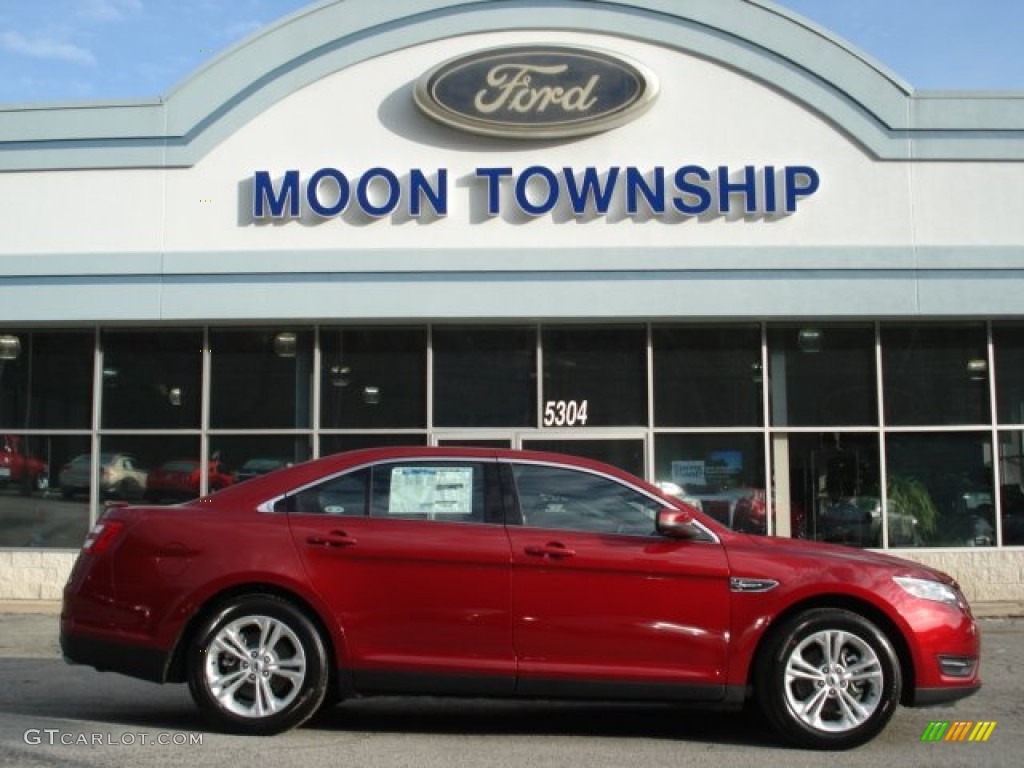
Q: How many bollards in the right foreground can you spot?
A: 0